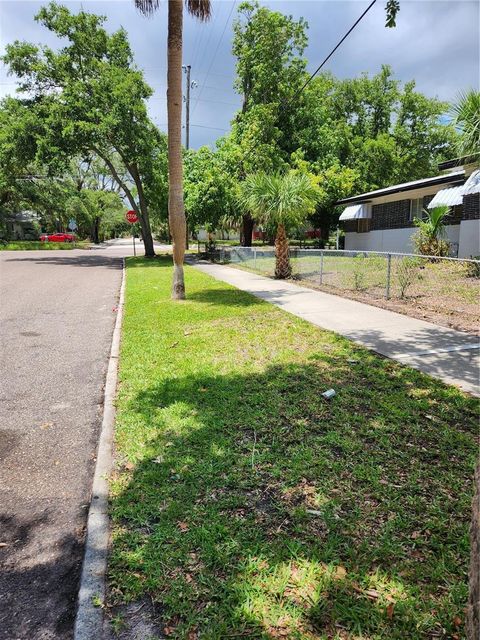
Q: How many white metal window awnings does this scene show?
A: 3